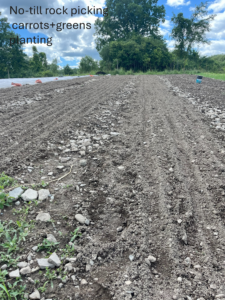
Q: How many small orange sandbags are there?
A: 4